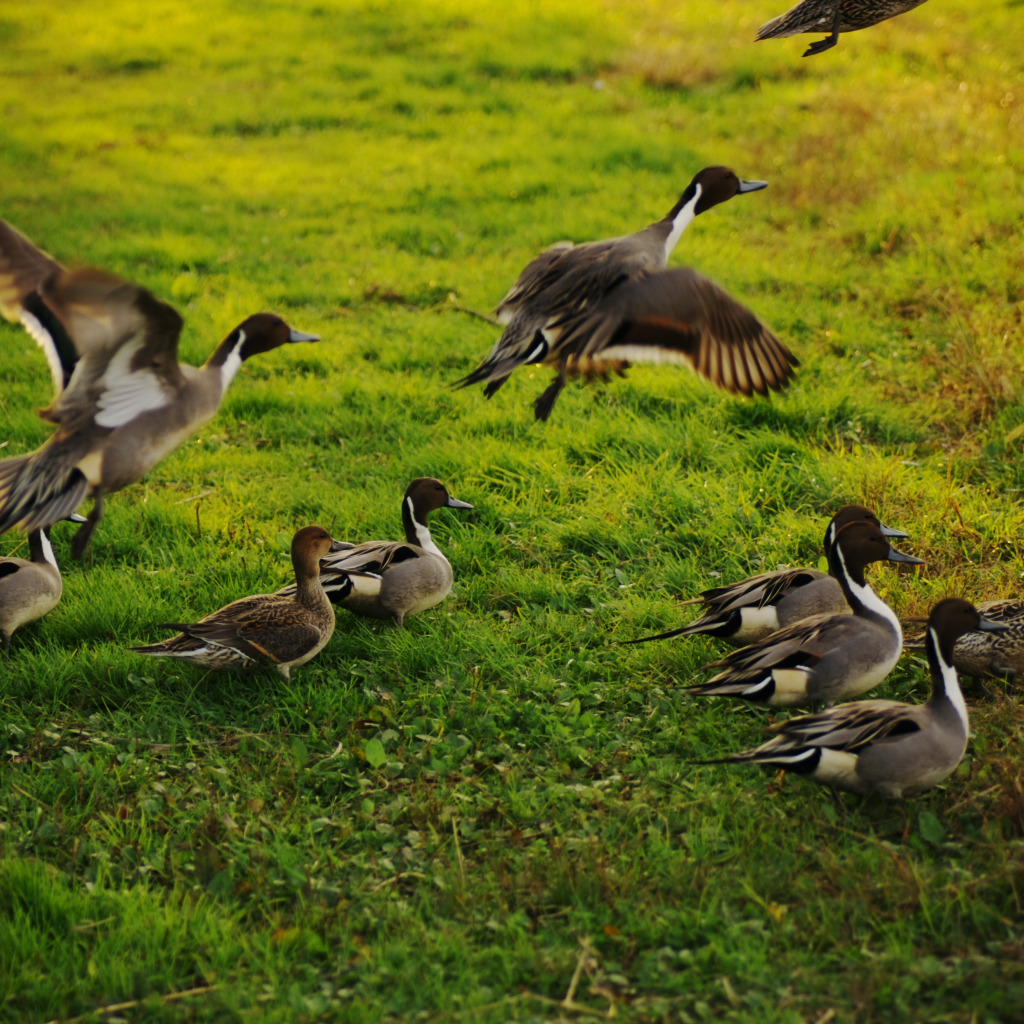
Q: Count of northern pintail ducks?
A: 10